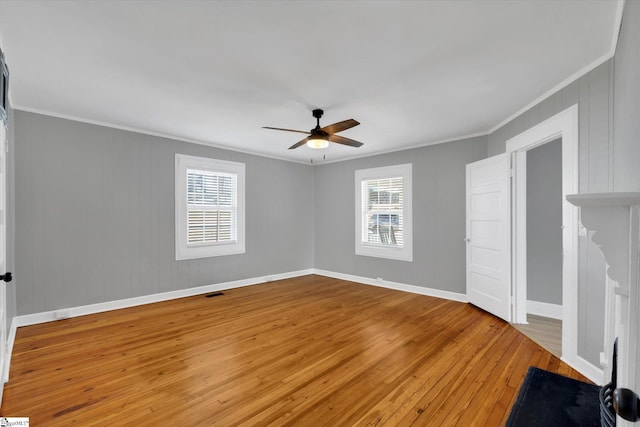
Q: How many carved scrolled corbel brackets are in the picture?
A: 1